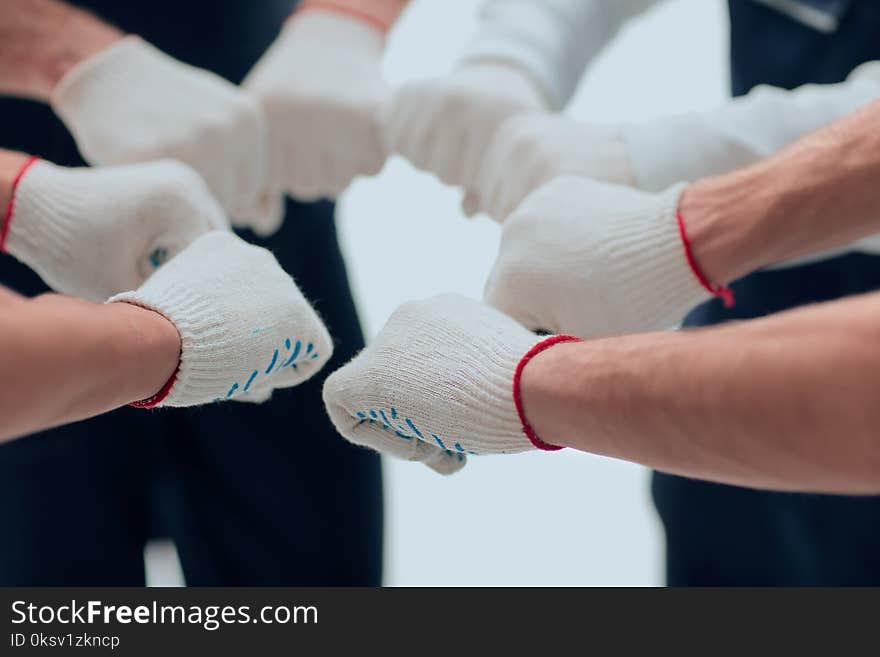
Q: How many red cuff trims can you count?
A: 5